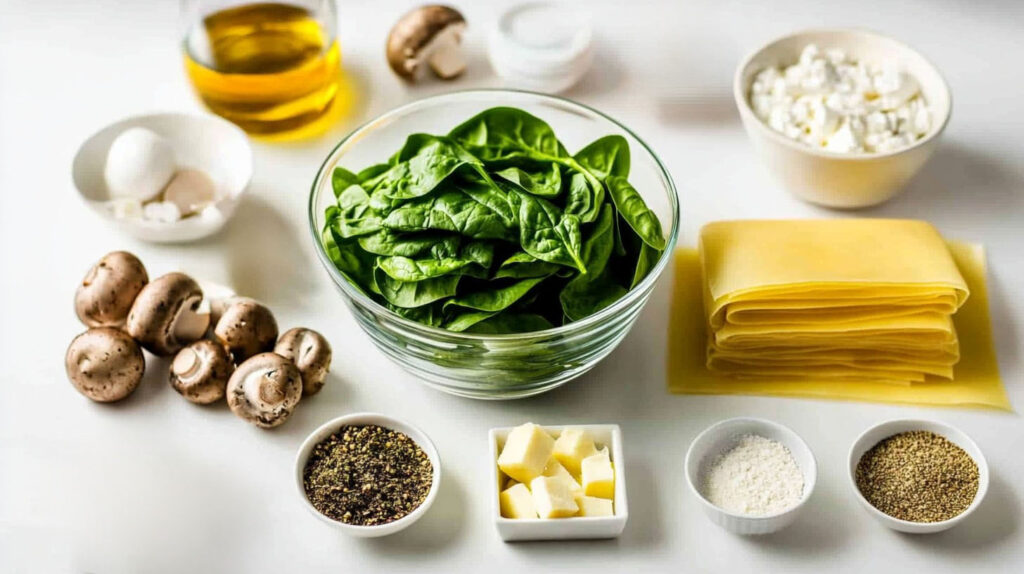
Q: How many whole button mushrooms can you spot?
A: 8